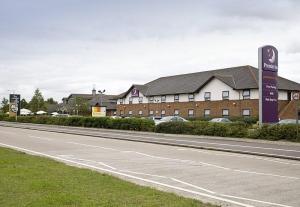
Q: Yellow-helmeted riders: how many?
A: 0